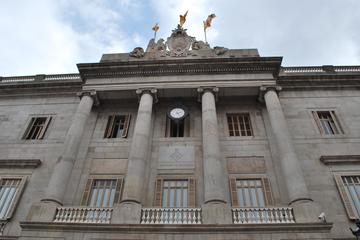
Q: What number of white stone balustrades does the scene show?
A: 3